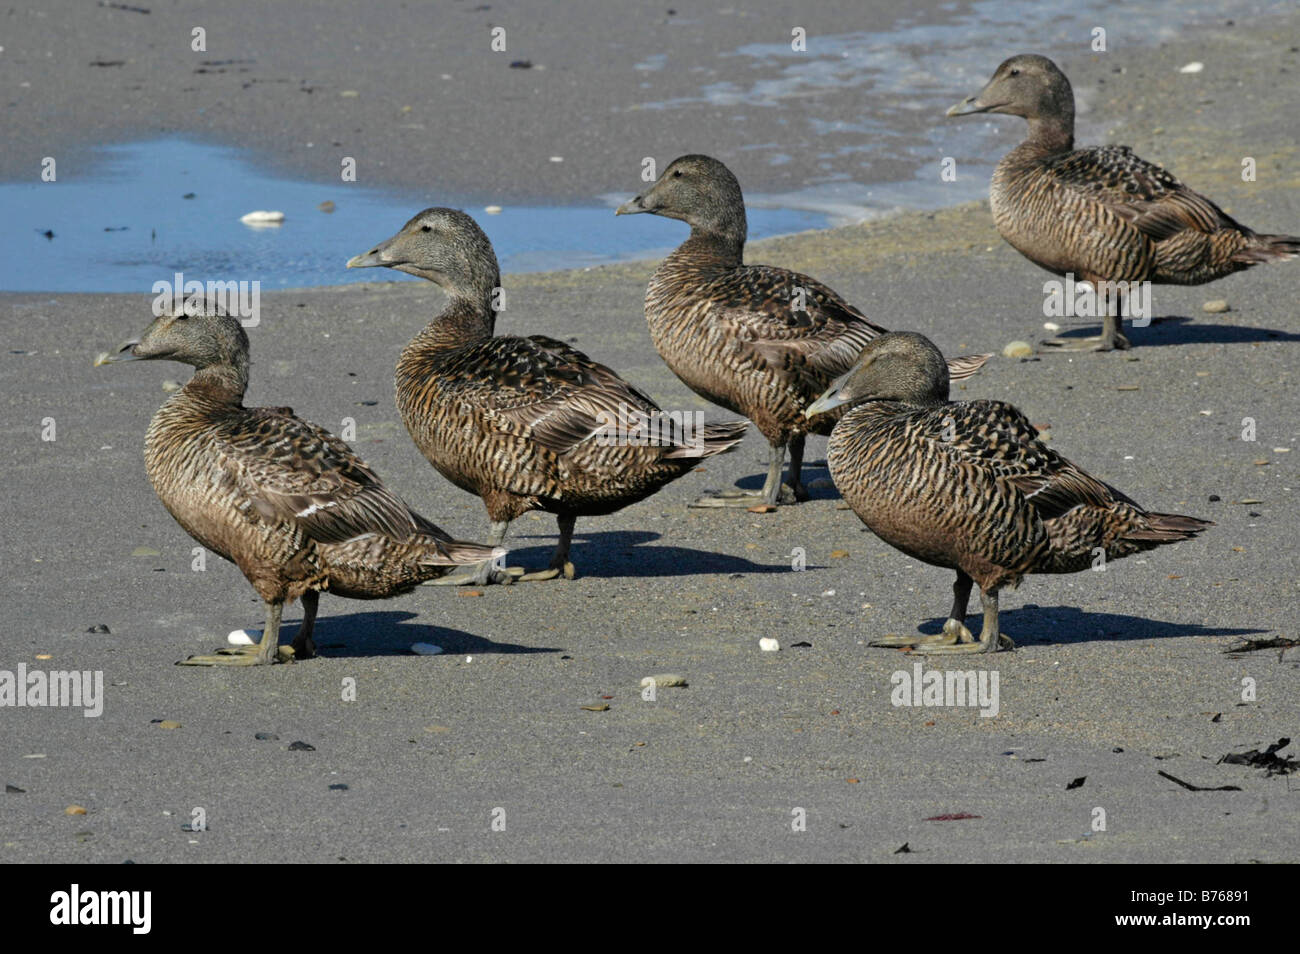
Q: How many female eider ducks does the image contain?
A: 5